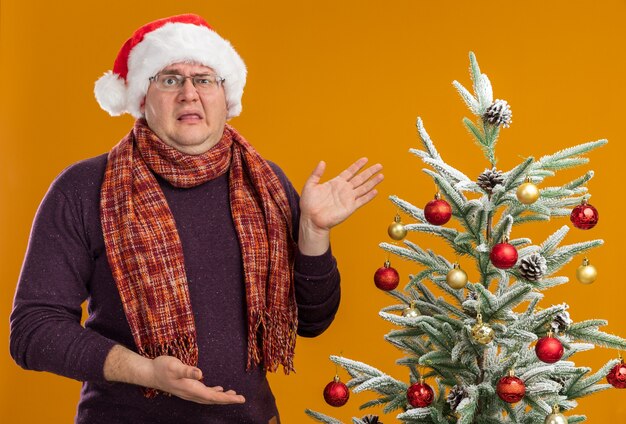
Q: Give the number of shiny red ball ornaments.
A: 9